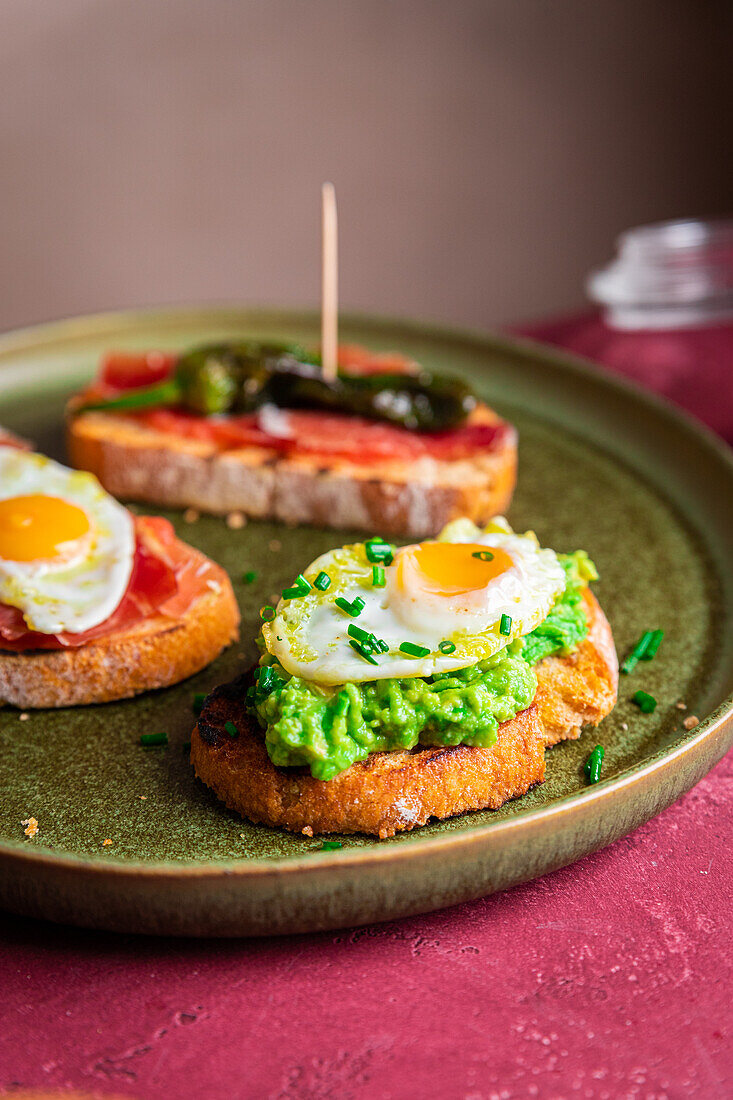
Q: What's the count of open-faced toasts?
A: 3